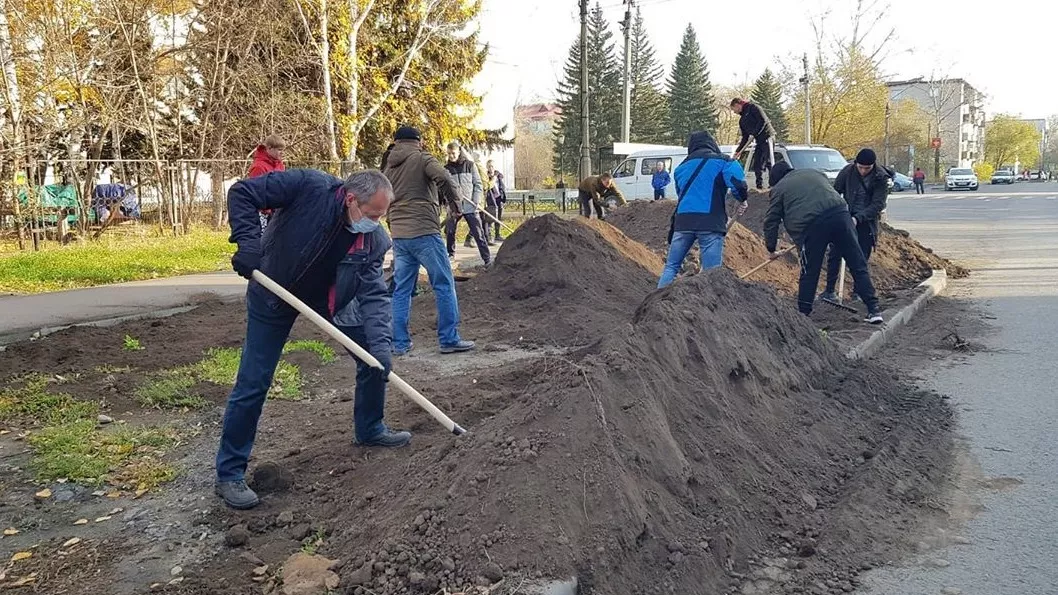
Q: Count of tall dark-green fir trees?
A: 4